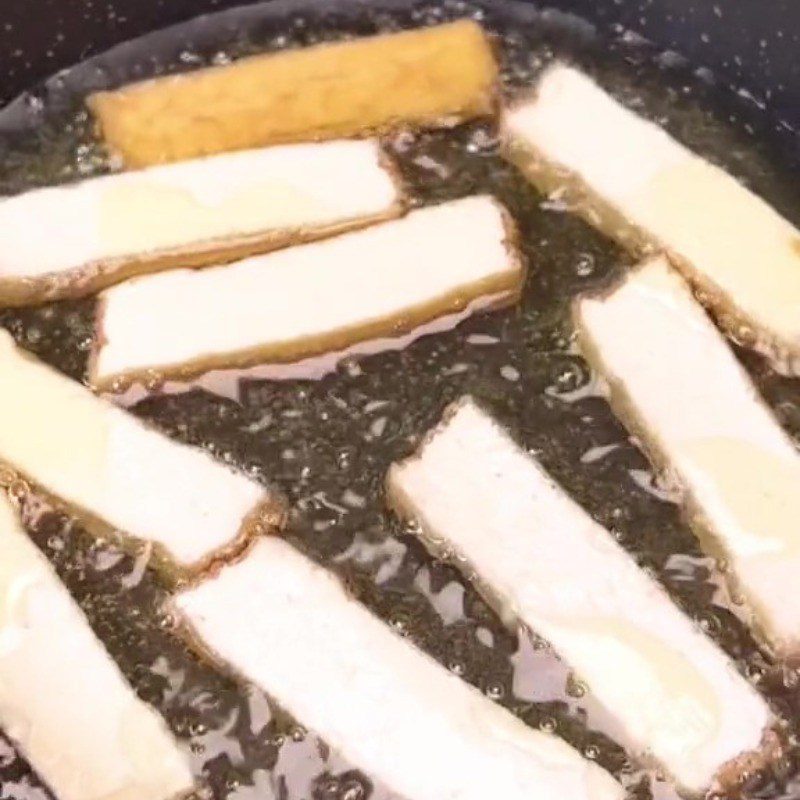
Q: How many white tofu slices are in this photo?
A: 8